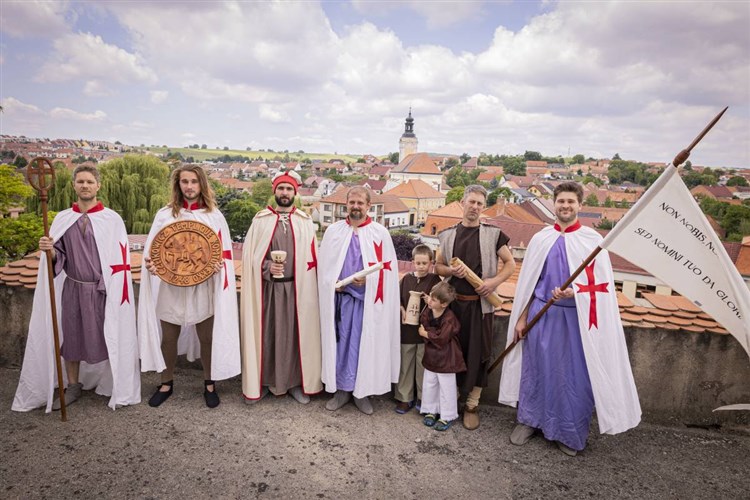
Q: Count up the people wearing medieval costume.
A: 8